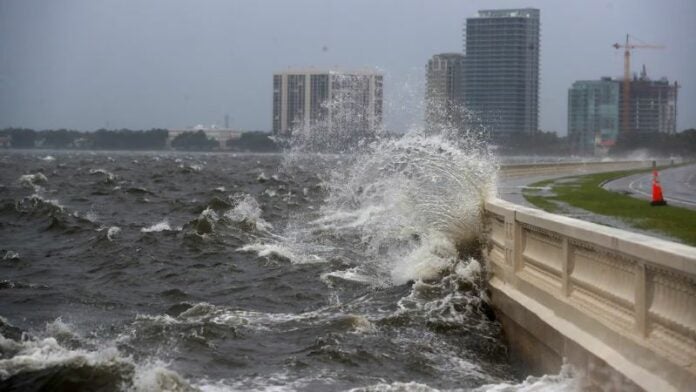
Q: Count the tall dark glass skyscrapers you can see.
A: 1